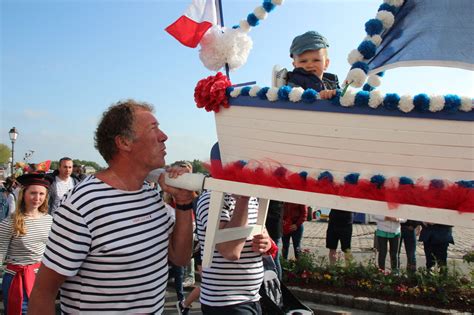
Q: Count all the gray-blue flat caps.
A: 1